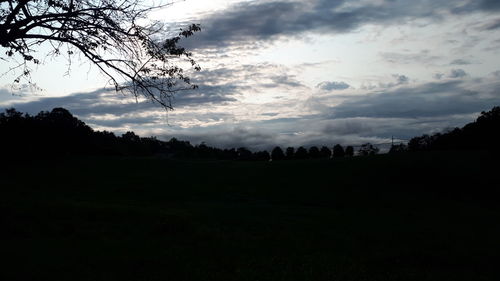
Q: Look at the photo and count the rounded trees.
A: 7